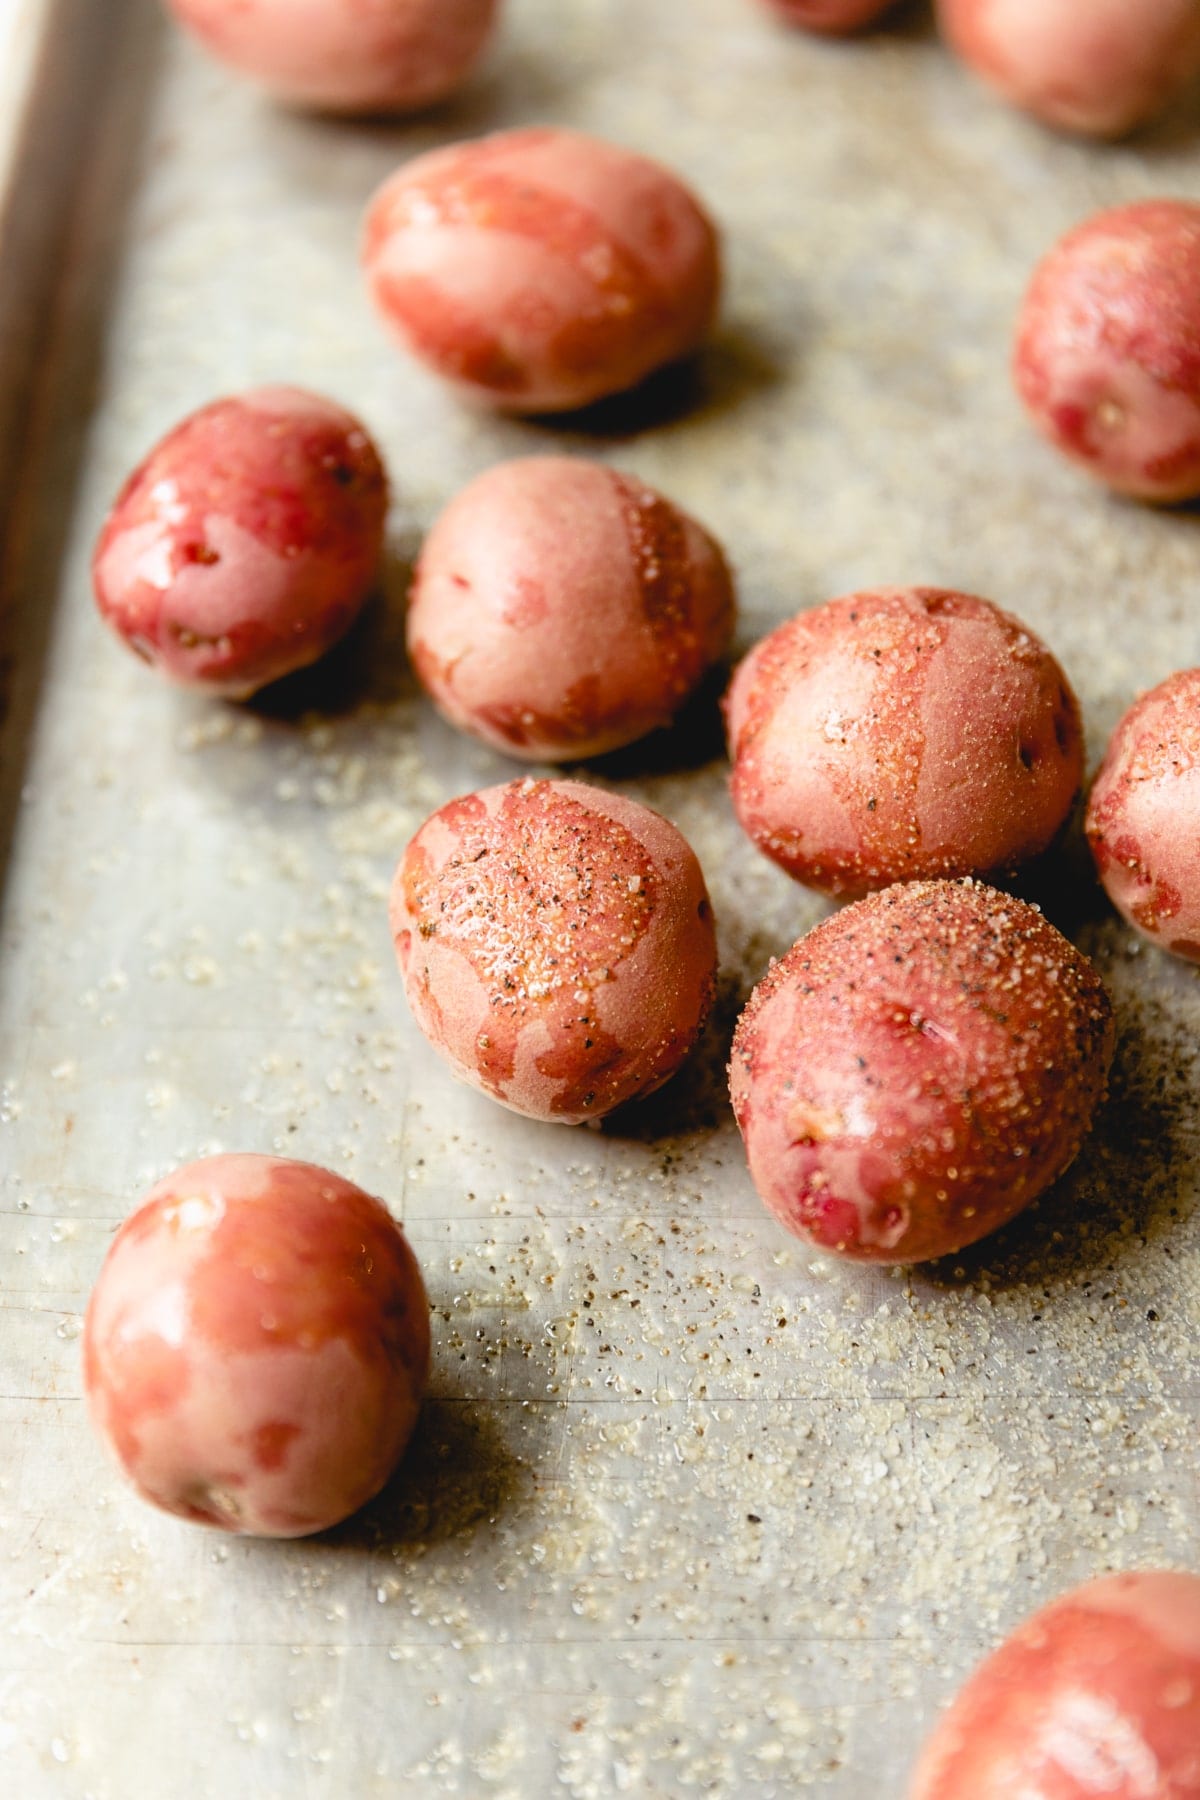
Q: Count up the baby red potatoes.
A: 13